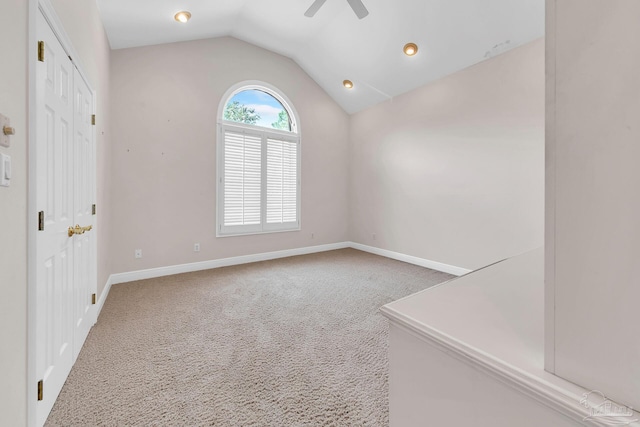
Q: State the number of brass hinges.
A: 6